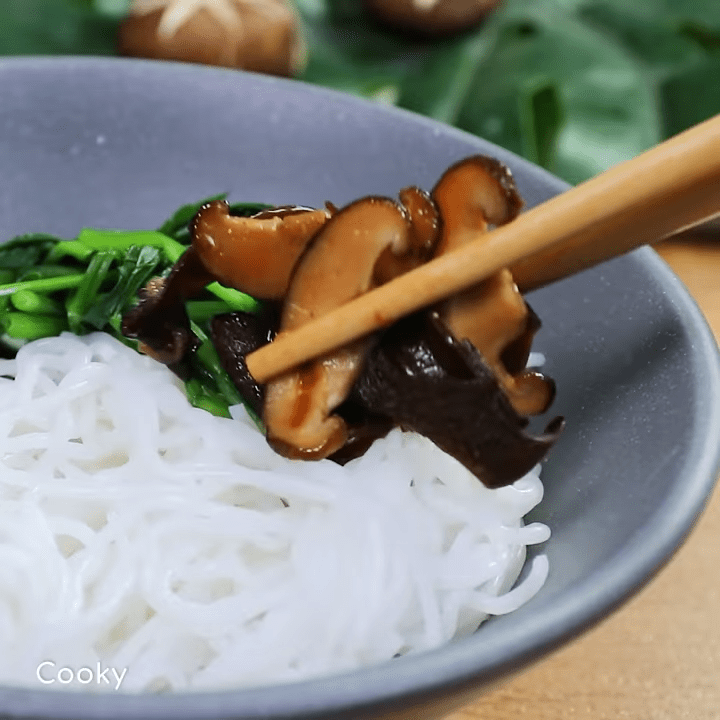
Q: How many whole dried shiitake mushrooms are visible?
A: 2